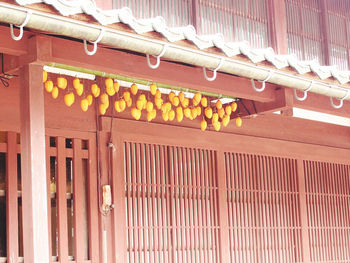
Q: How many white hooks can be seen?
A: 7